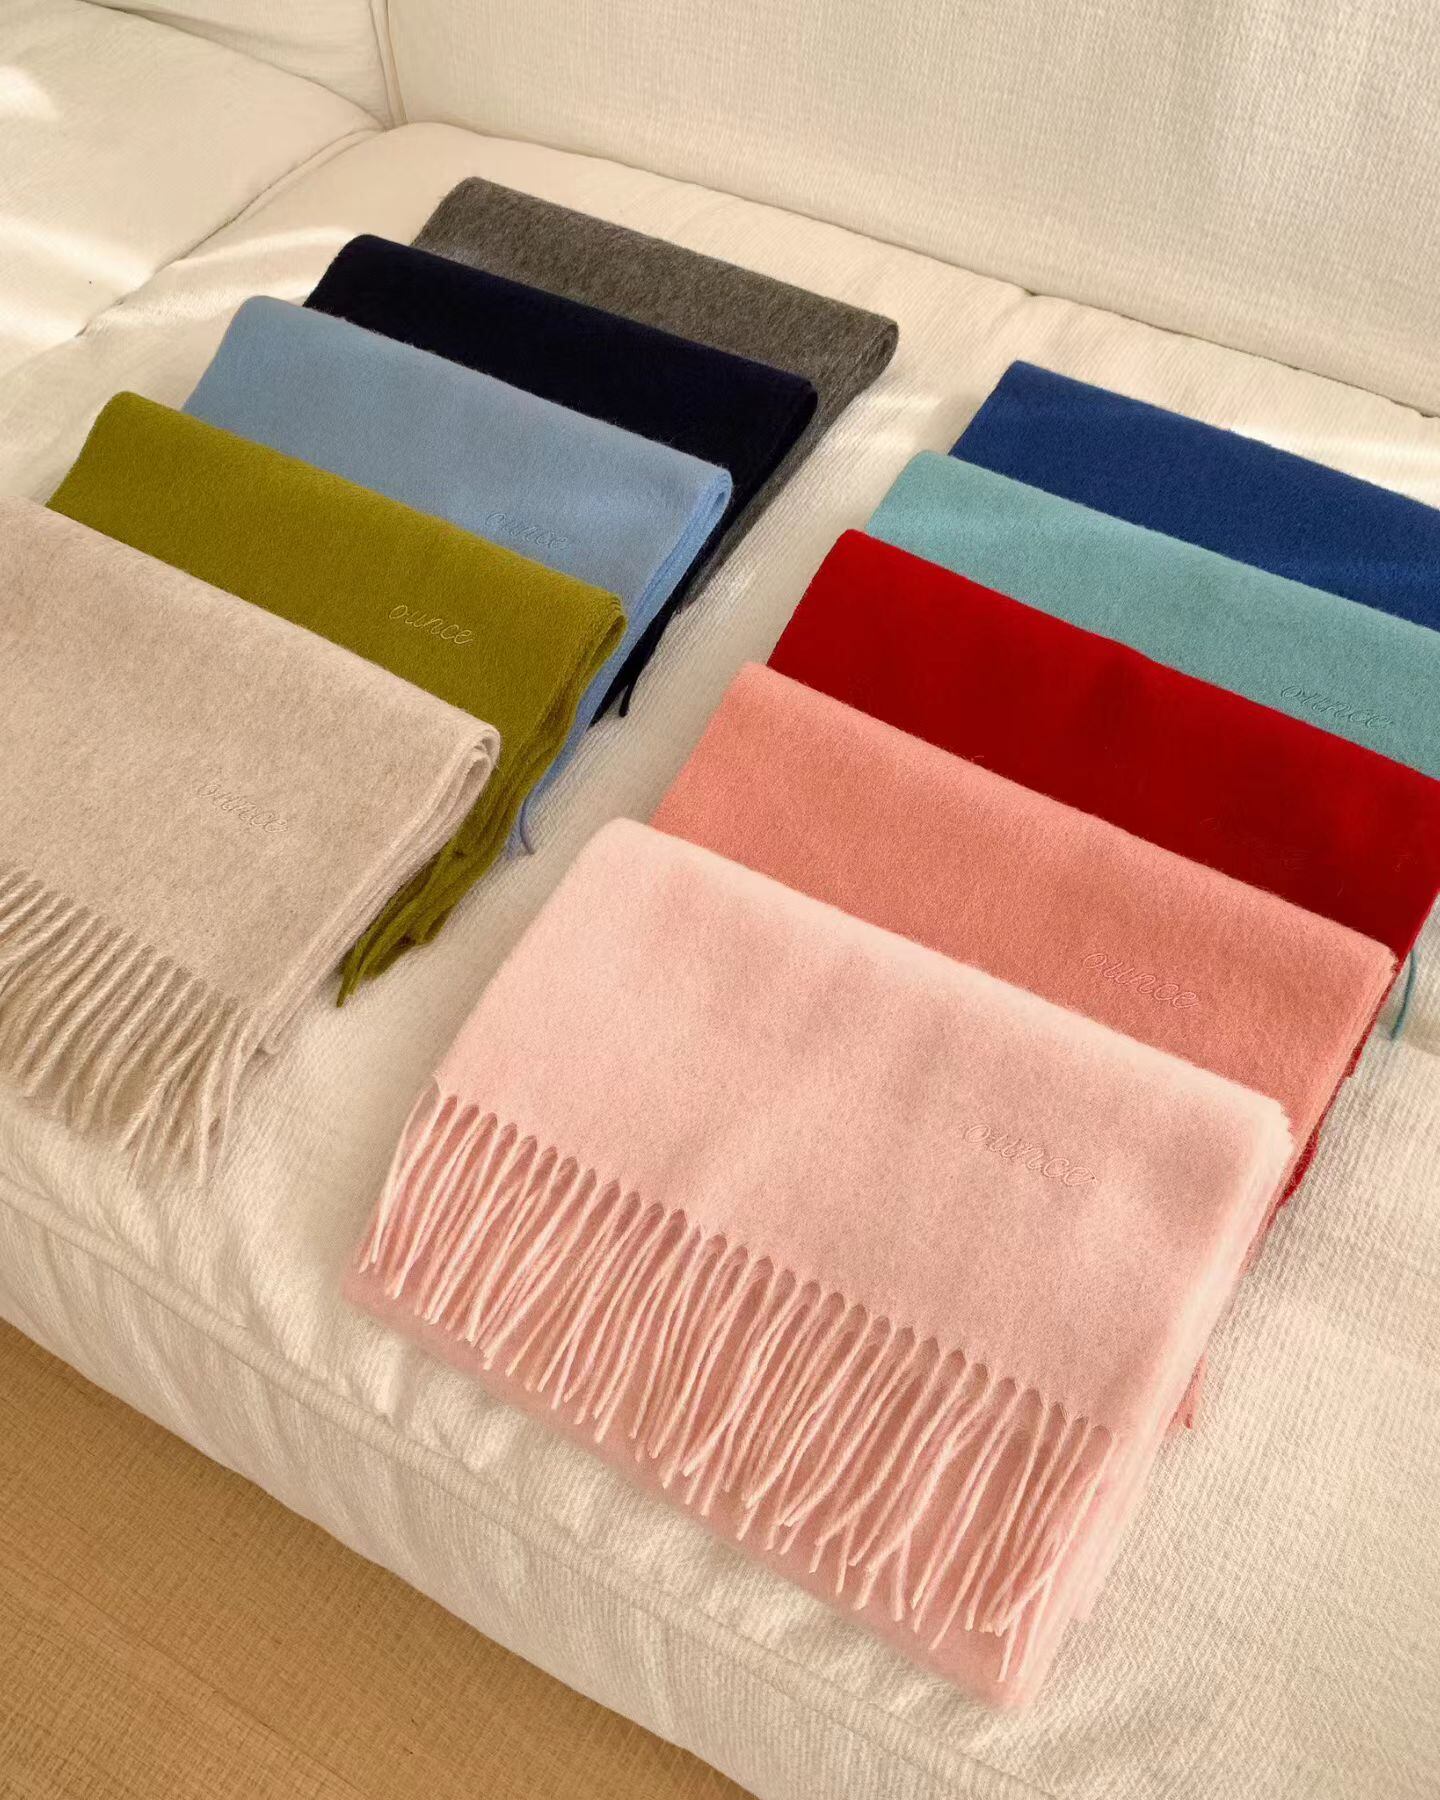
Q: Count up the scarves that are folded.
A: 10